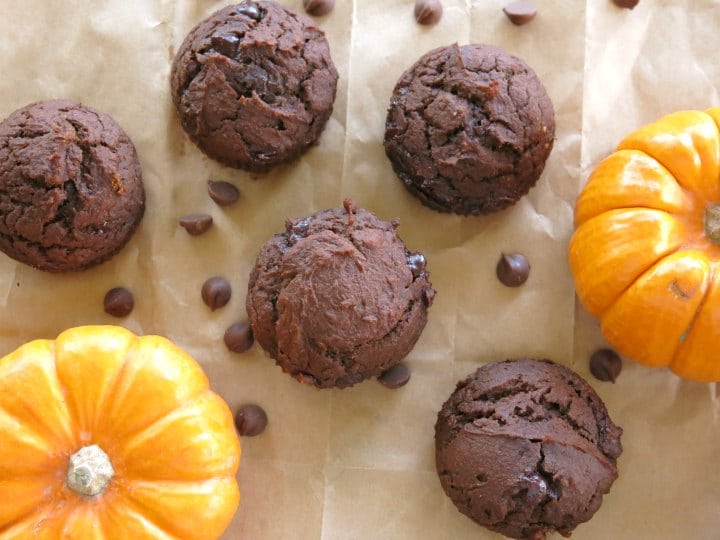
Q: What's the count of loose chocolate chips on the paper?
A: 13